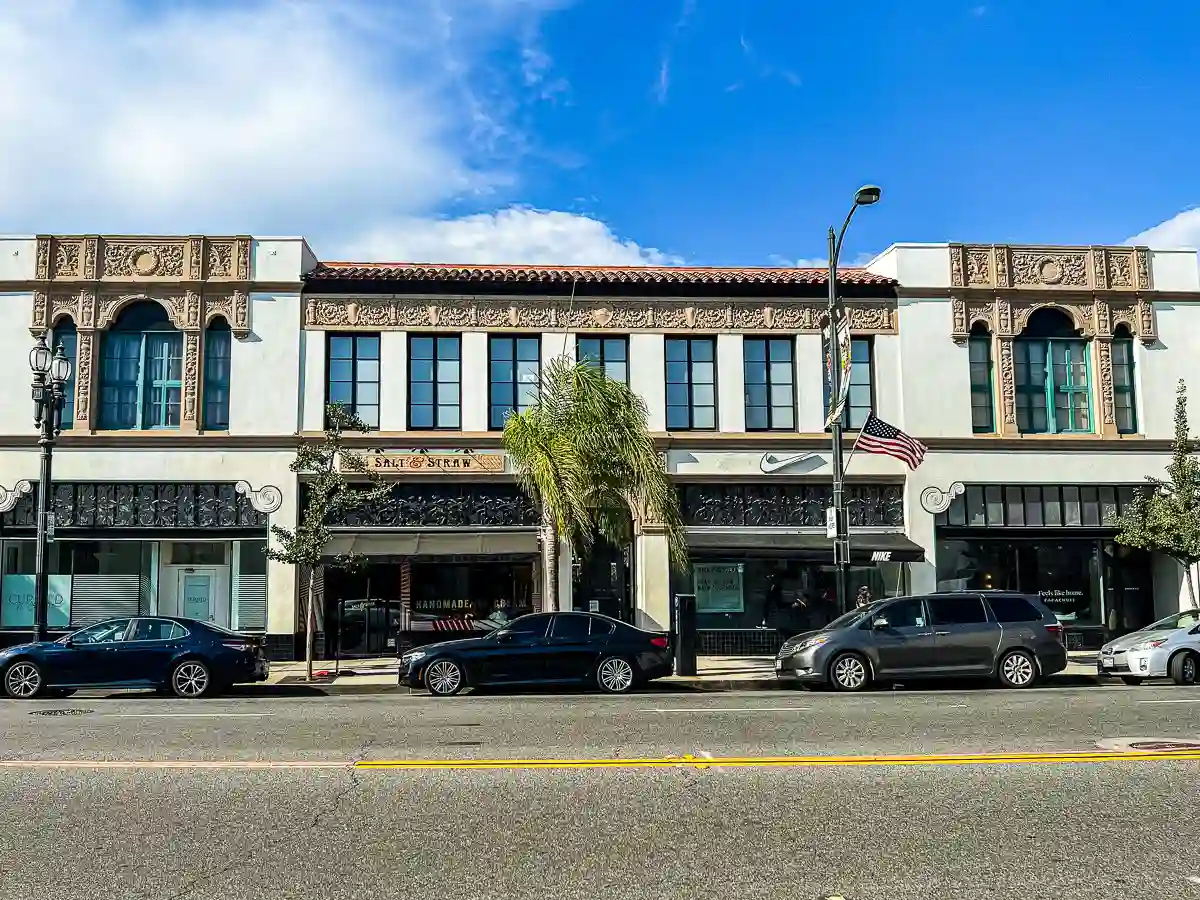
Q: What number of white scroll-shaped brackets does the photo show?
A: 3